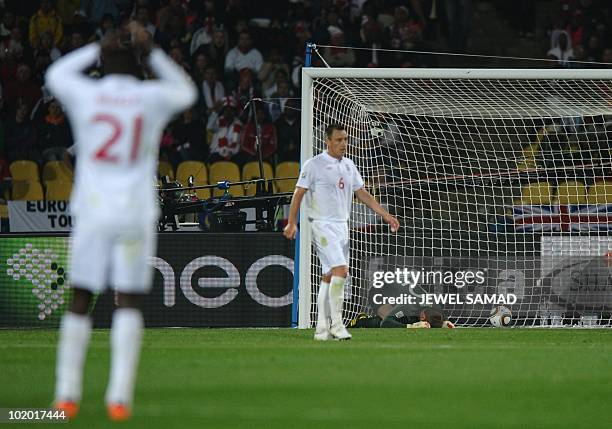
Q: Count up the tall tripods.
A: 1